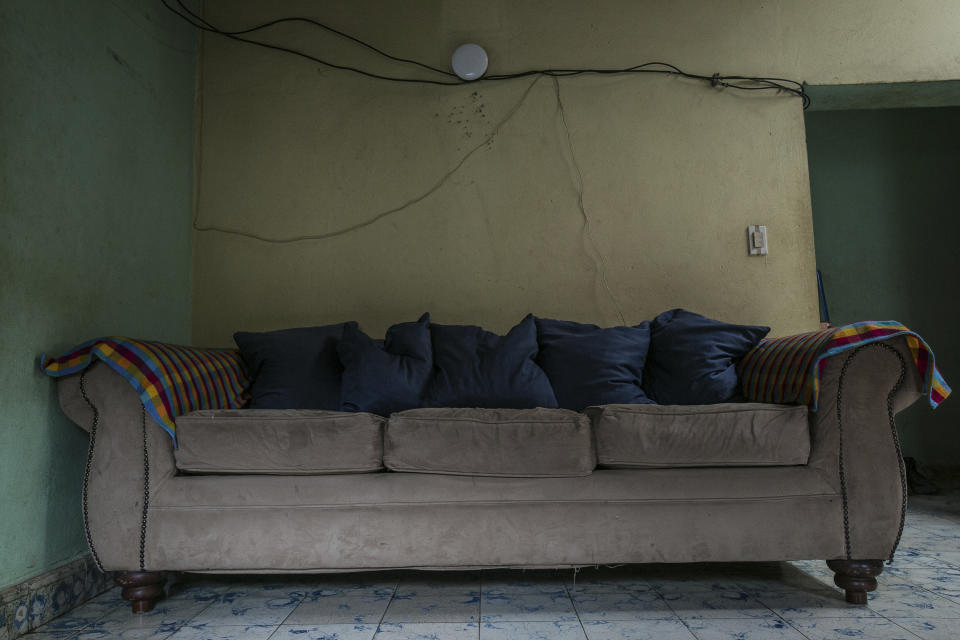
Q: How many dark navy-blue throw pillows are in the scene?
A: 5